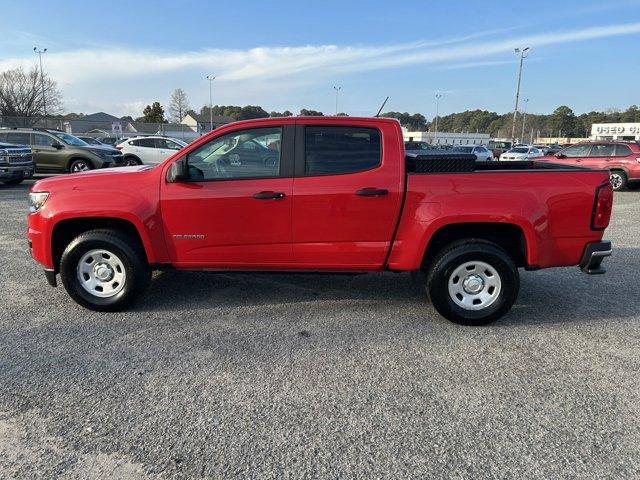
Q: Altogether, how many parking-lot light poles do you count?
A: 6